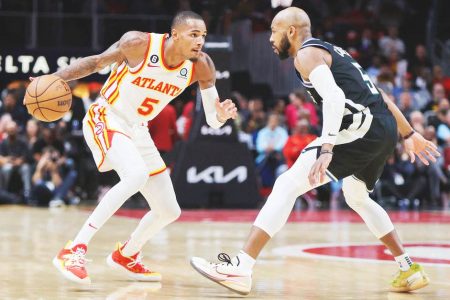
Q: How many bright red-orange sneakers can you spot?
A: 2